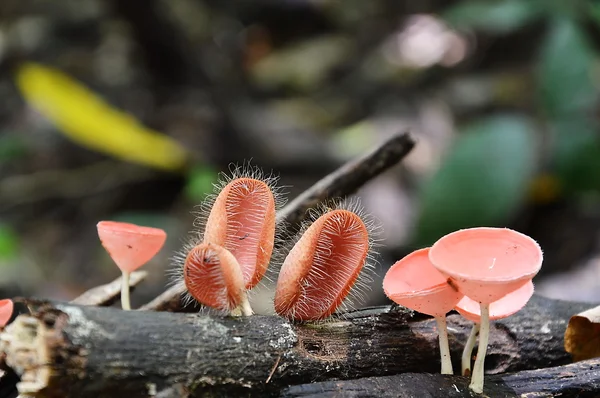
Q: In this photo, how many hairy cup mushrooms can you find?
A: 3